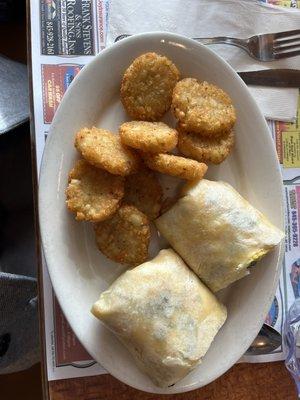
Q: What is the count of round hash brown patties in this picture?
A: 9